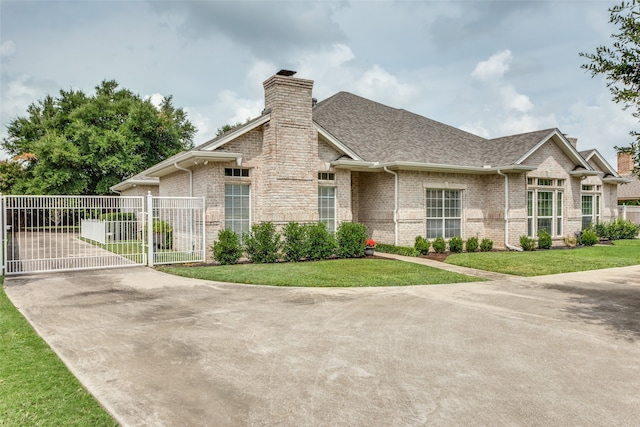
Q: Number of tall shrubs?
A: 5